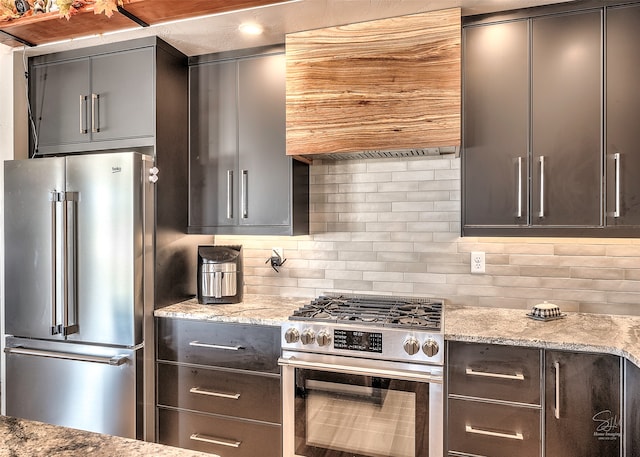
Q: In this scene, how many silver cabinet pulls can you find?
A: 13